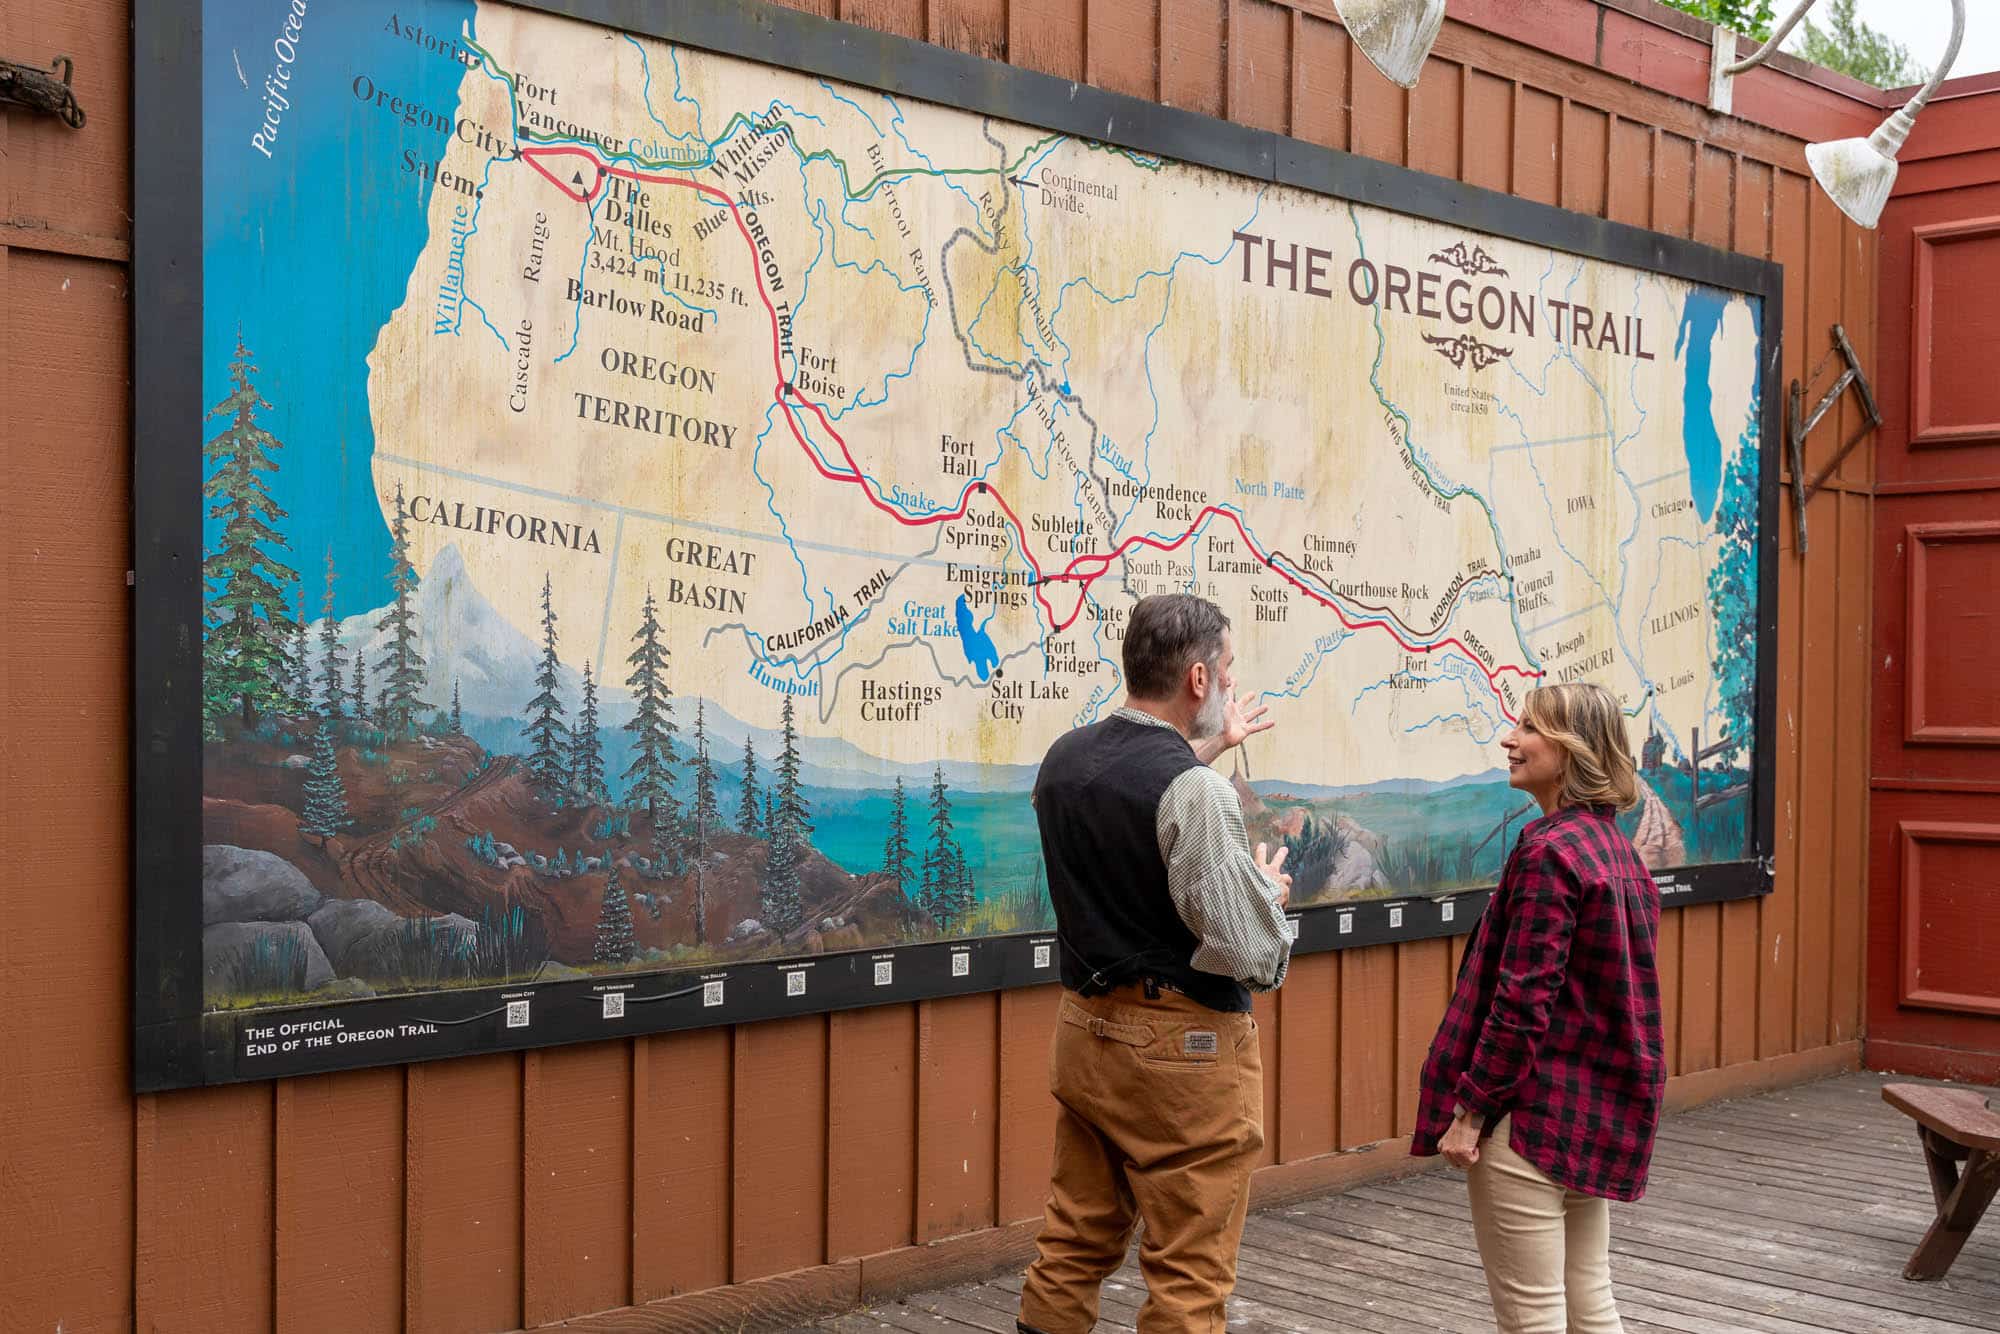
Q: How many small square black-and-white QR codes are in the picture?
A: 11